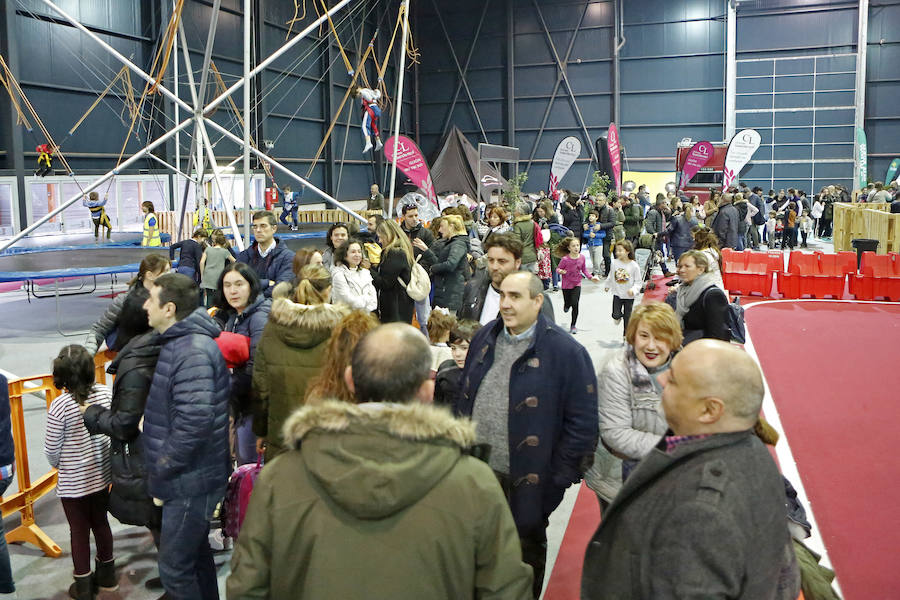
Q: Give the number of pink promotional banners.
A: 3